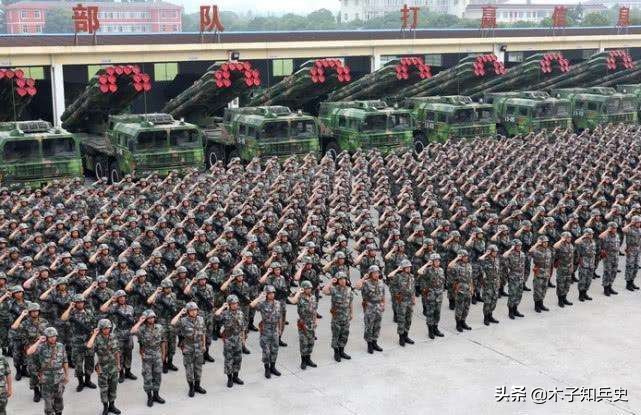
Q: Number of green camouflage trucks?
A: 8